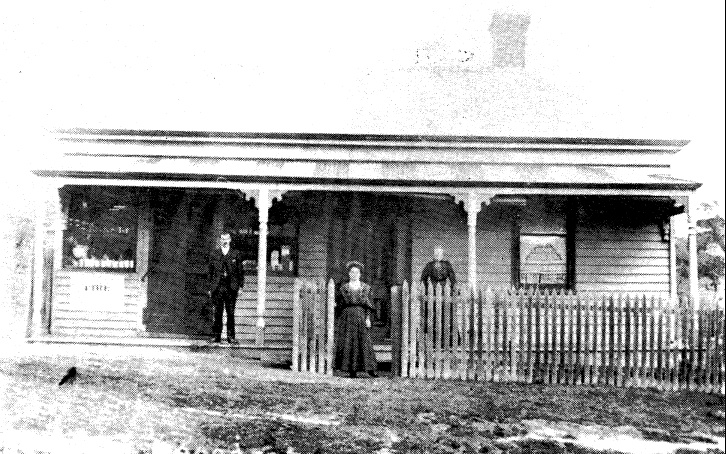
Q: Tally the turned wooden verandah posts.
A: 4